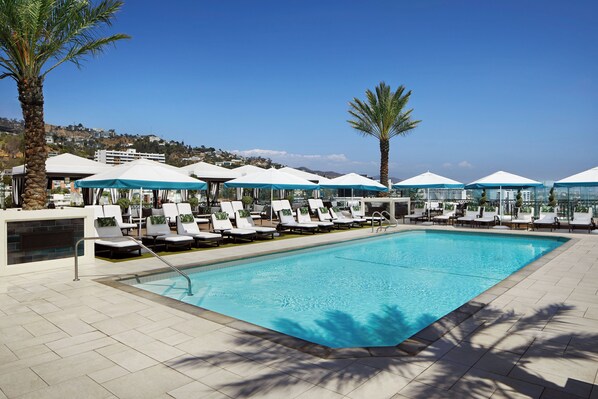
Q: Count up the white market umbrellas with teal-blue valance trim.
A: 6